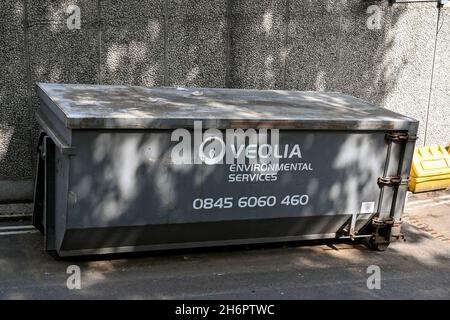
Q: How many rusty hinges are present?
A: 3